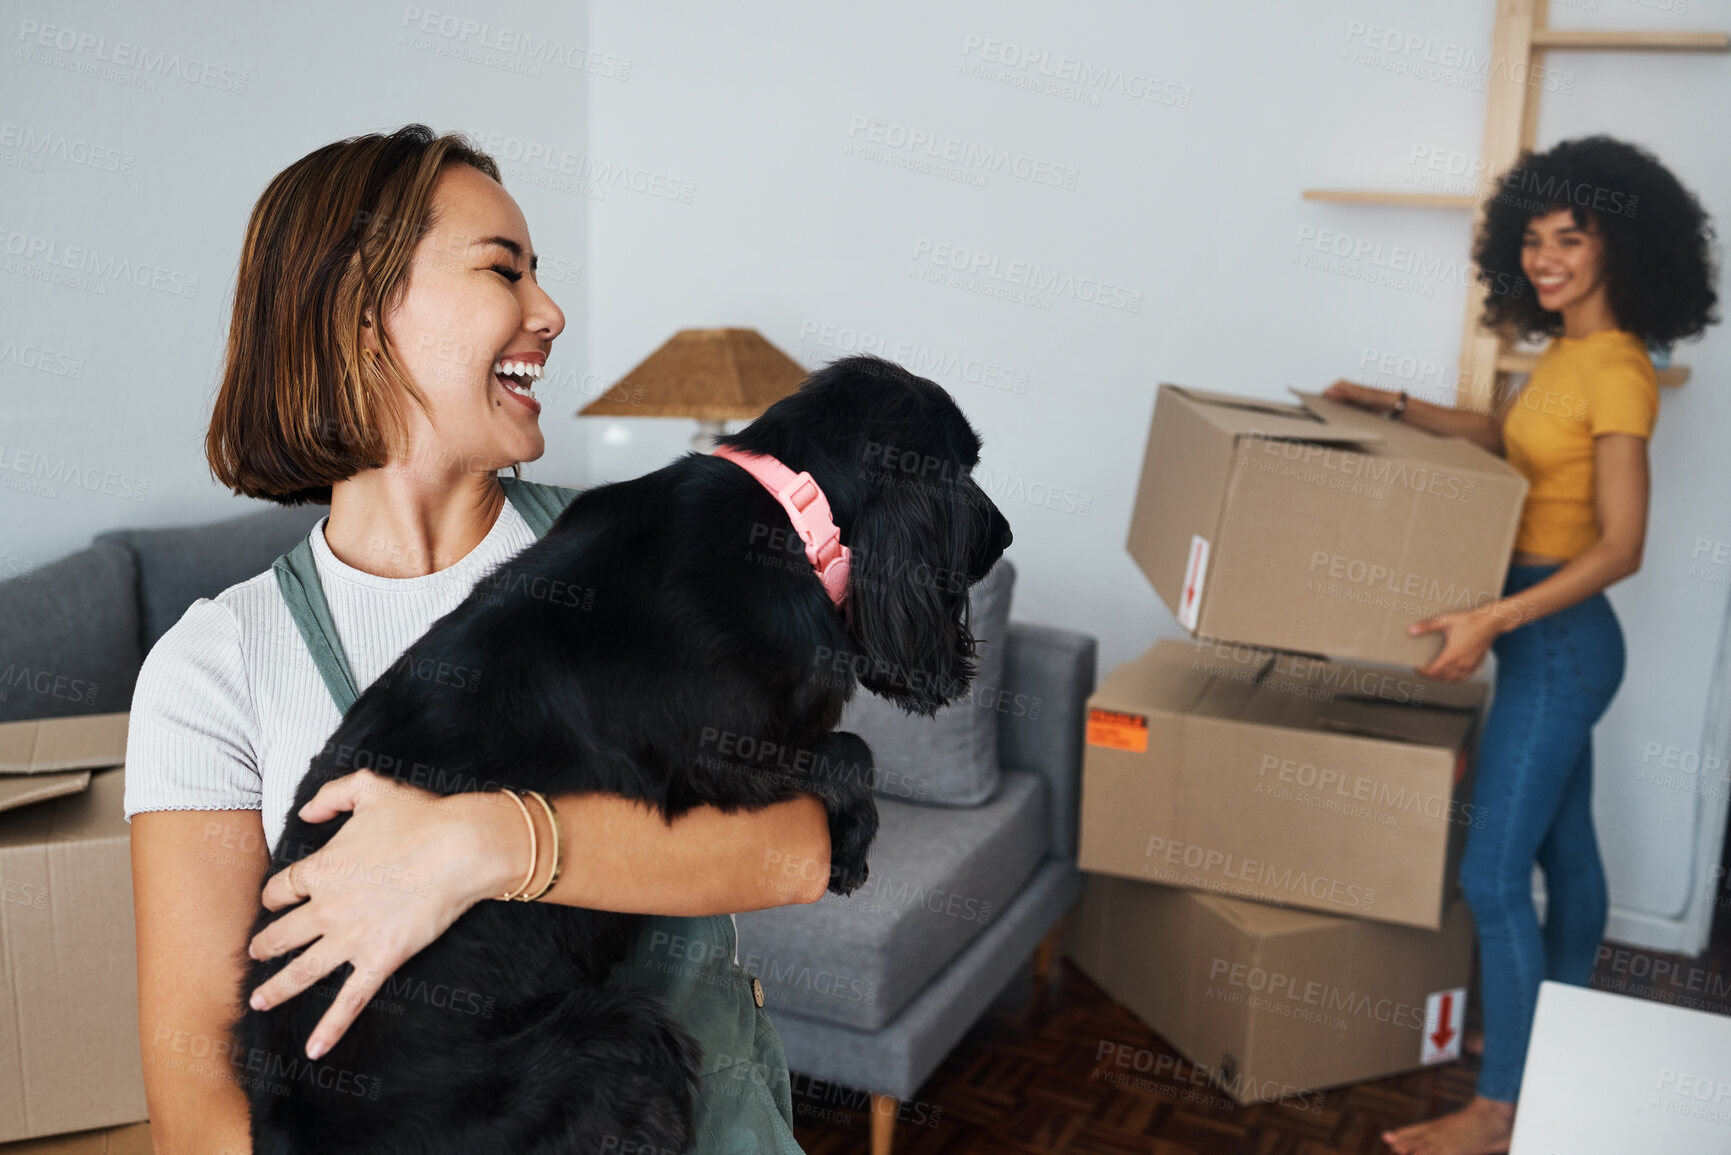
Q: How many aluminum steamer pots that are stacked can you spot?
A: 0